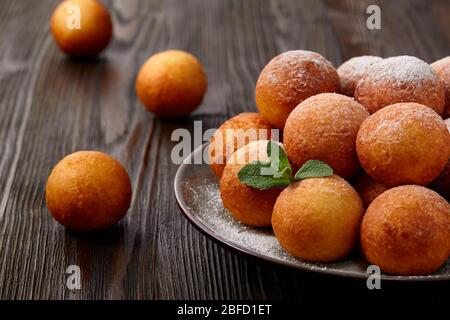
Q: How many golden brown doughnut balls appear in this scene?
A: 15